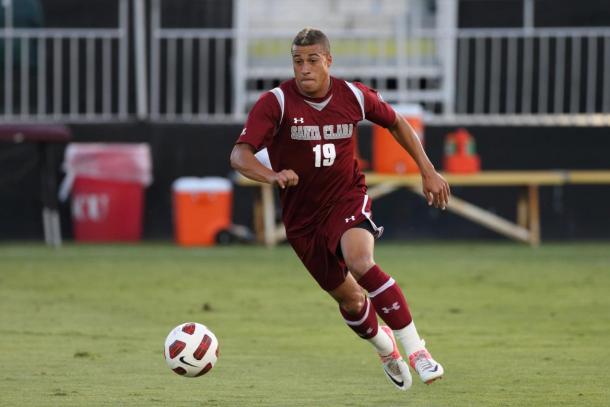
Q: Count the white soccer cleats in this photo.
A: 2